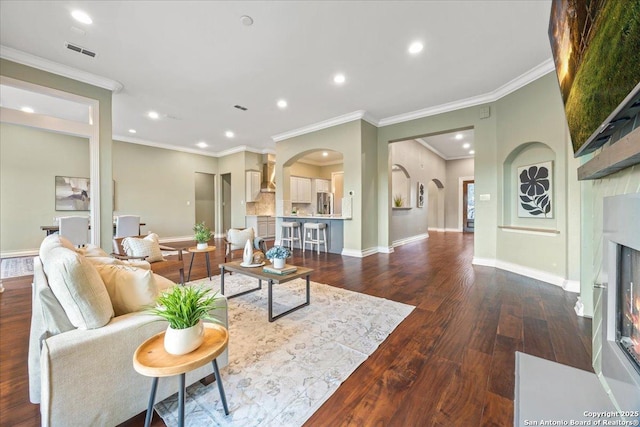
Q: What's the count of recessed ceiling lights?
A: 13